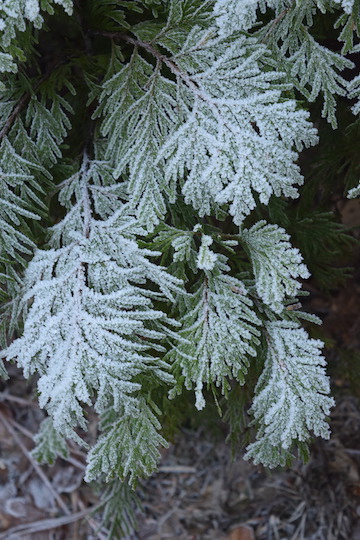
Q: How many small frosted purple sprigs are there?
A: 0